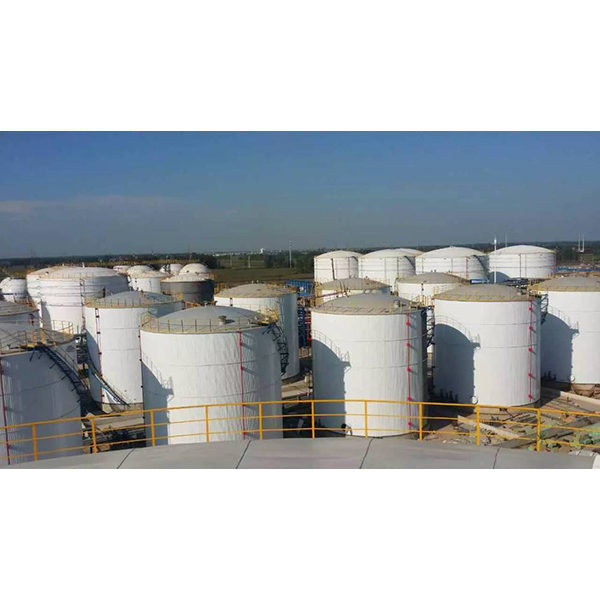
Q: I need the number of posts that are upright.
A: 10